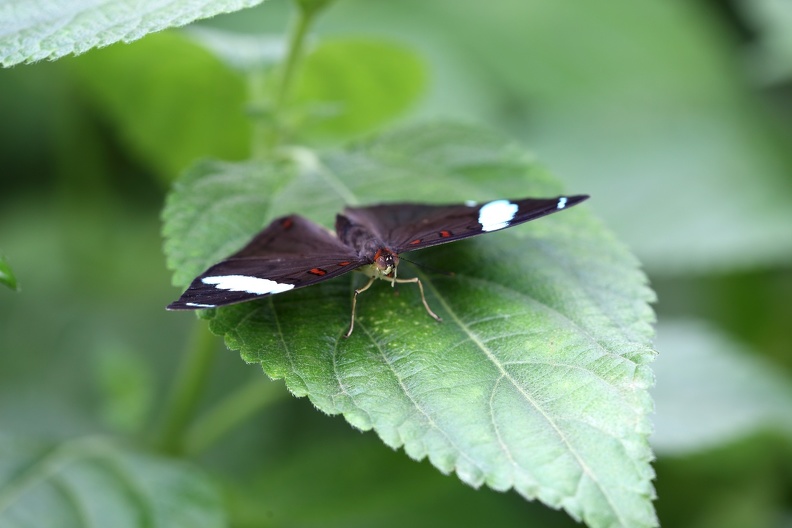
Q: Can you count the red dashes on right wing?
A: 2